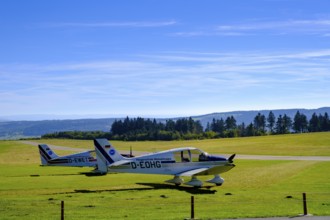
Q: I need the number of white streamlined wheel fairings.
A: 3